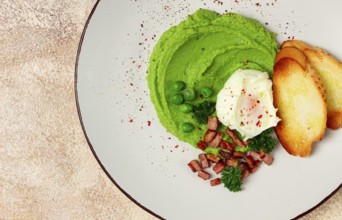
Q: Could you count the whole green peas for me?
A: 6